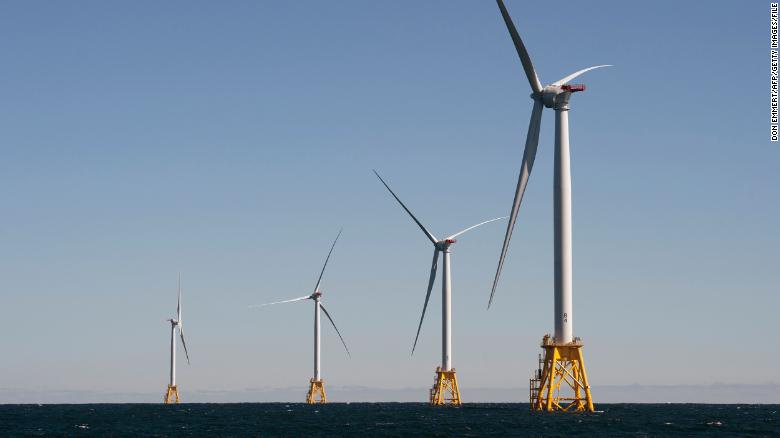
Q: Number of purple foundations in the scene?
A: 0